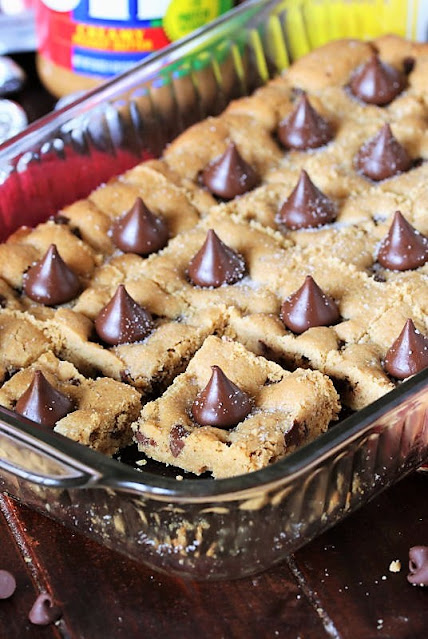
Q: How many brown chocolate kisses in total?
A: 14